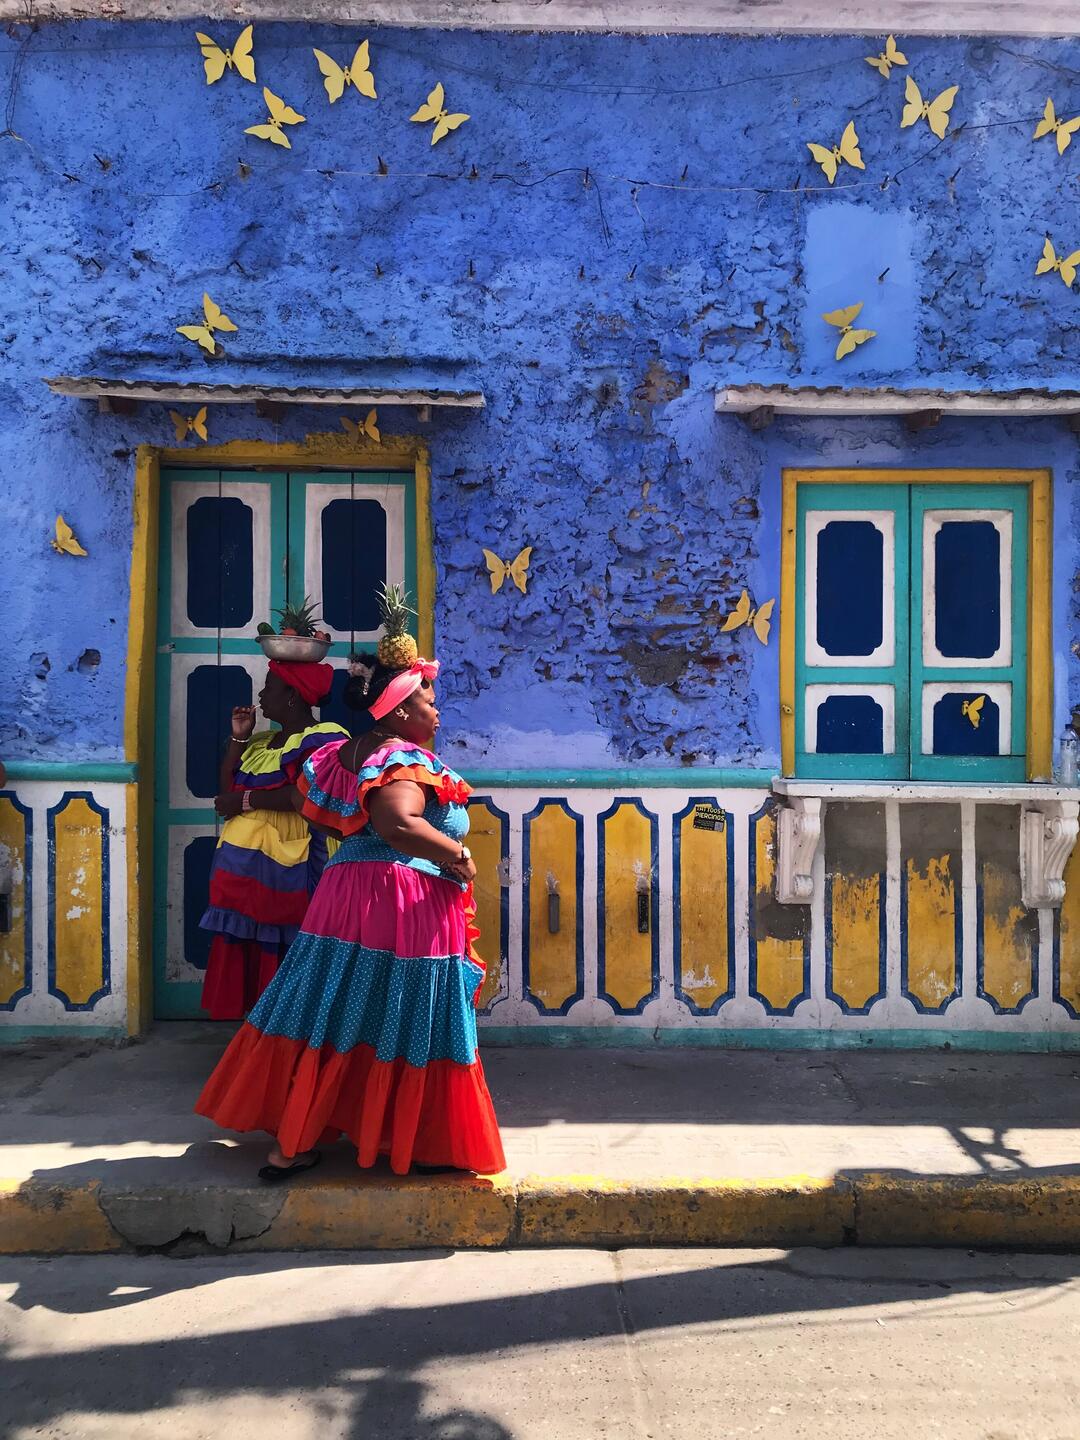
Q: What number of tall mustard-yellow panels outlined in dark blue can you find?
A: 11